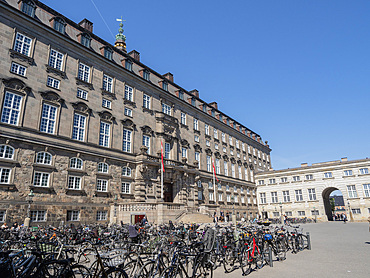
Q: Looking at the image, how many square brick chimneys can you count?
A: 5